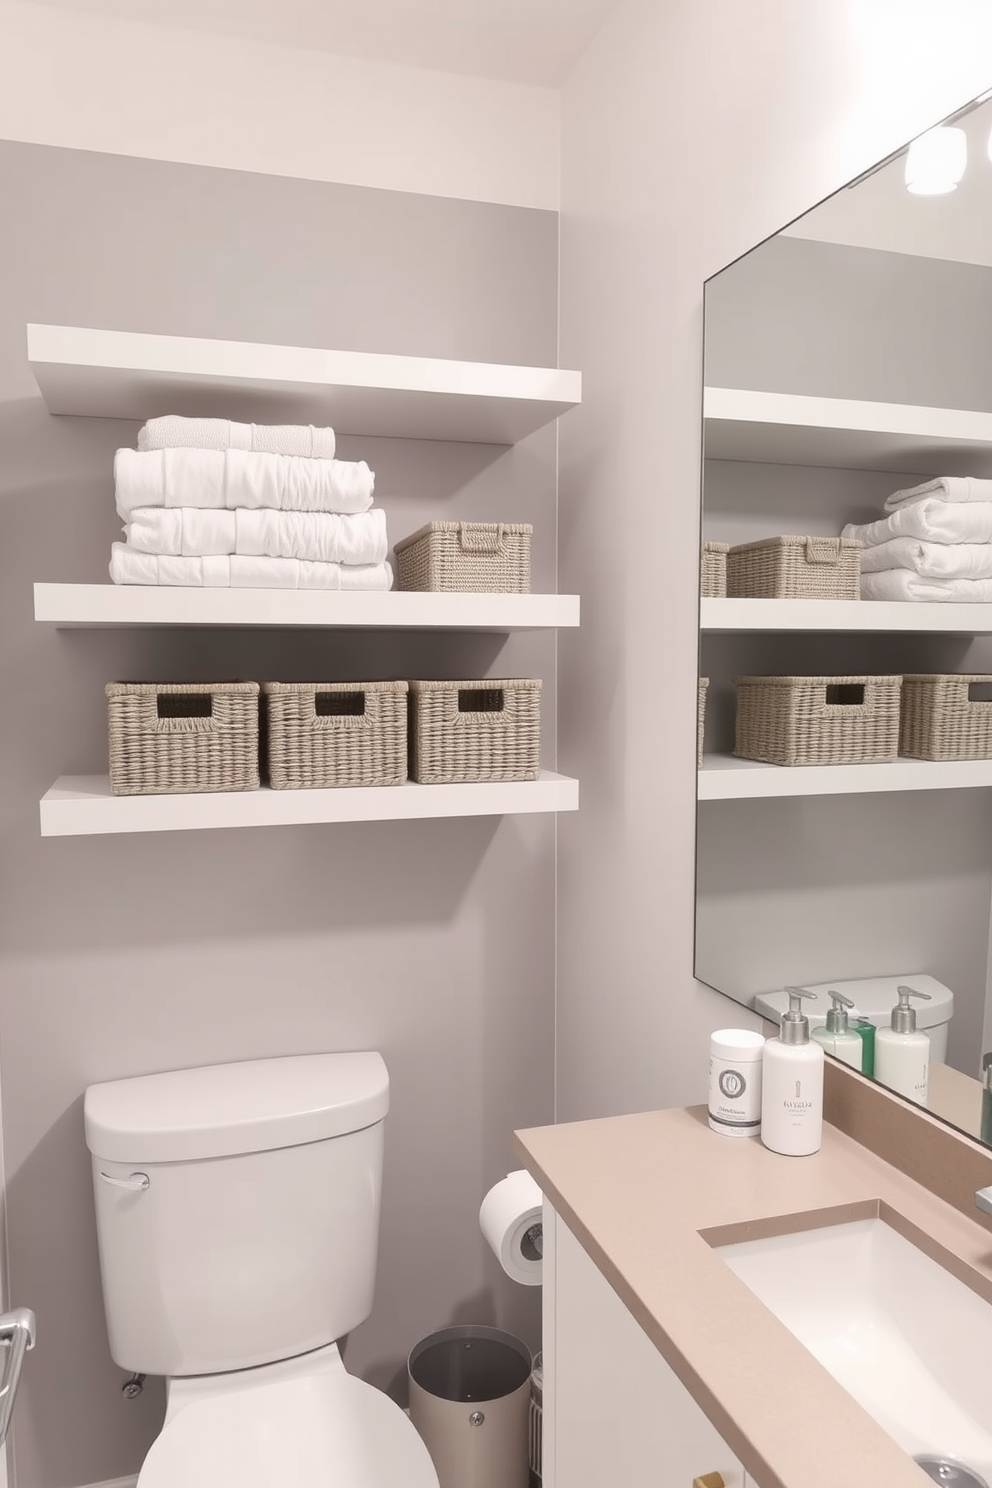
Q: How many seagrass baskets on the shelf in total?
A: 4